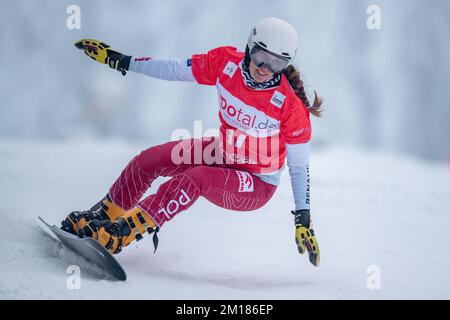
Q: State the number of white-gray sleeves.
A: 2